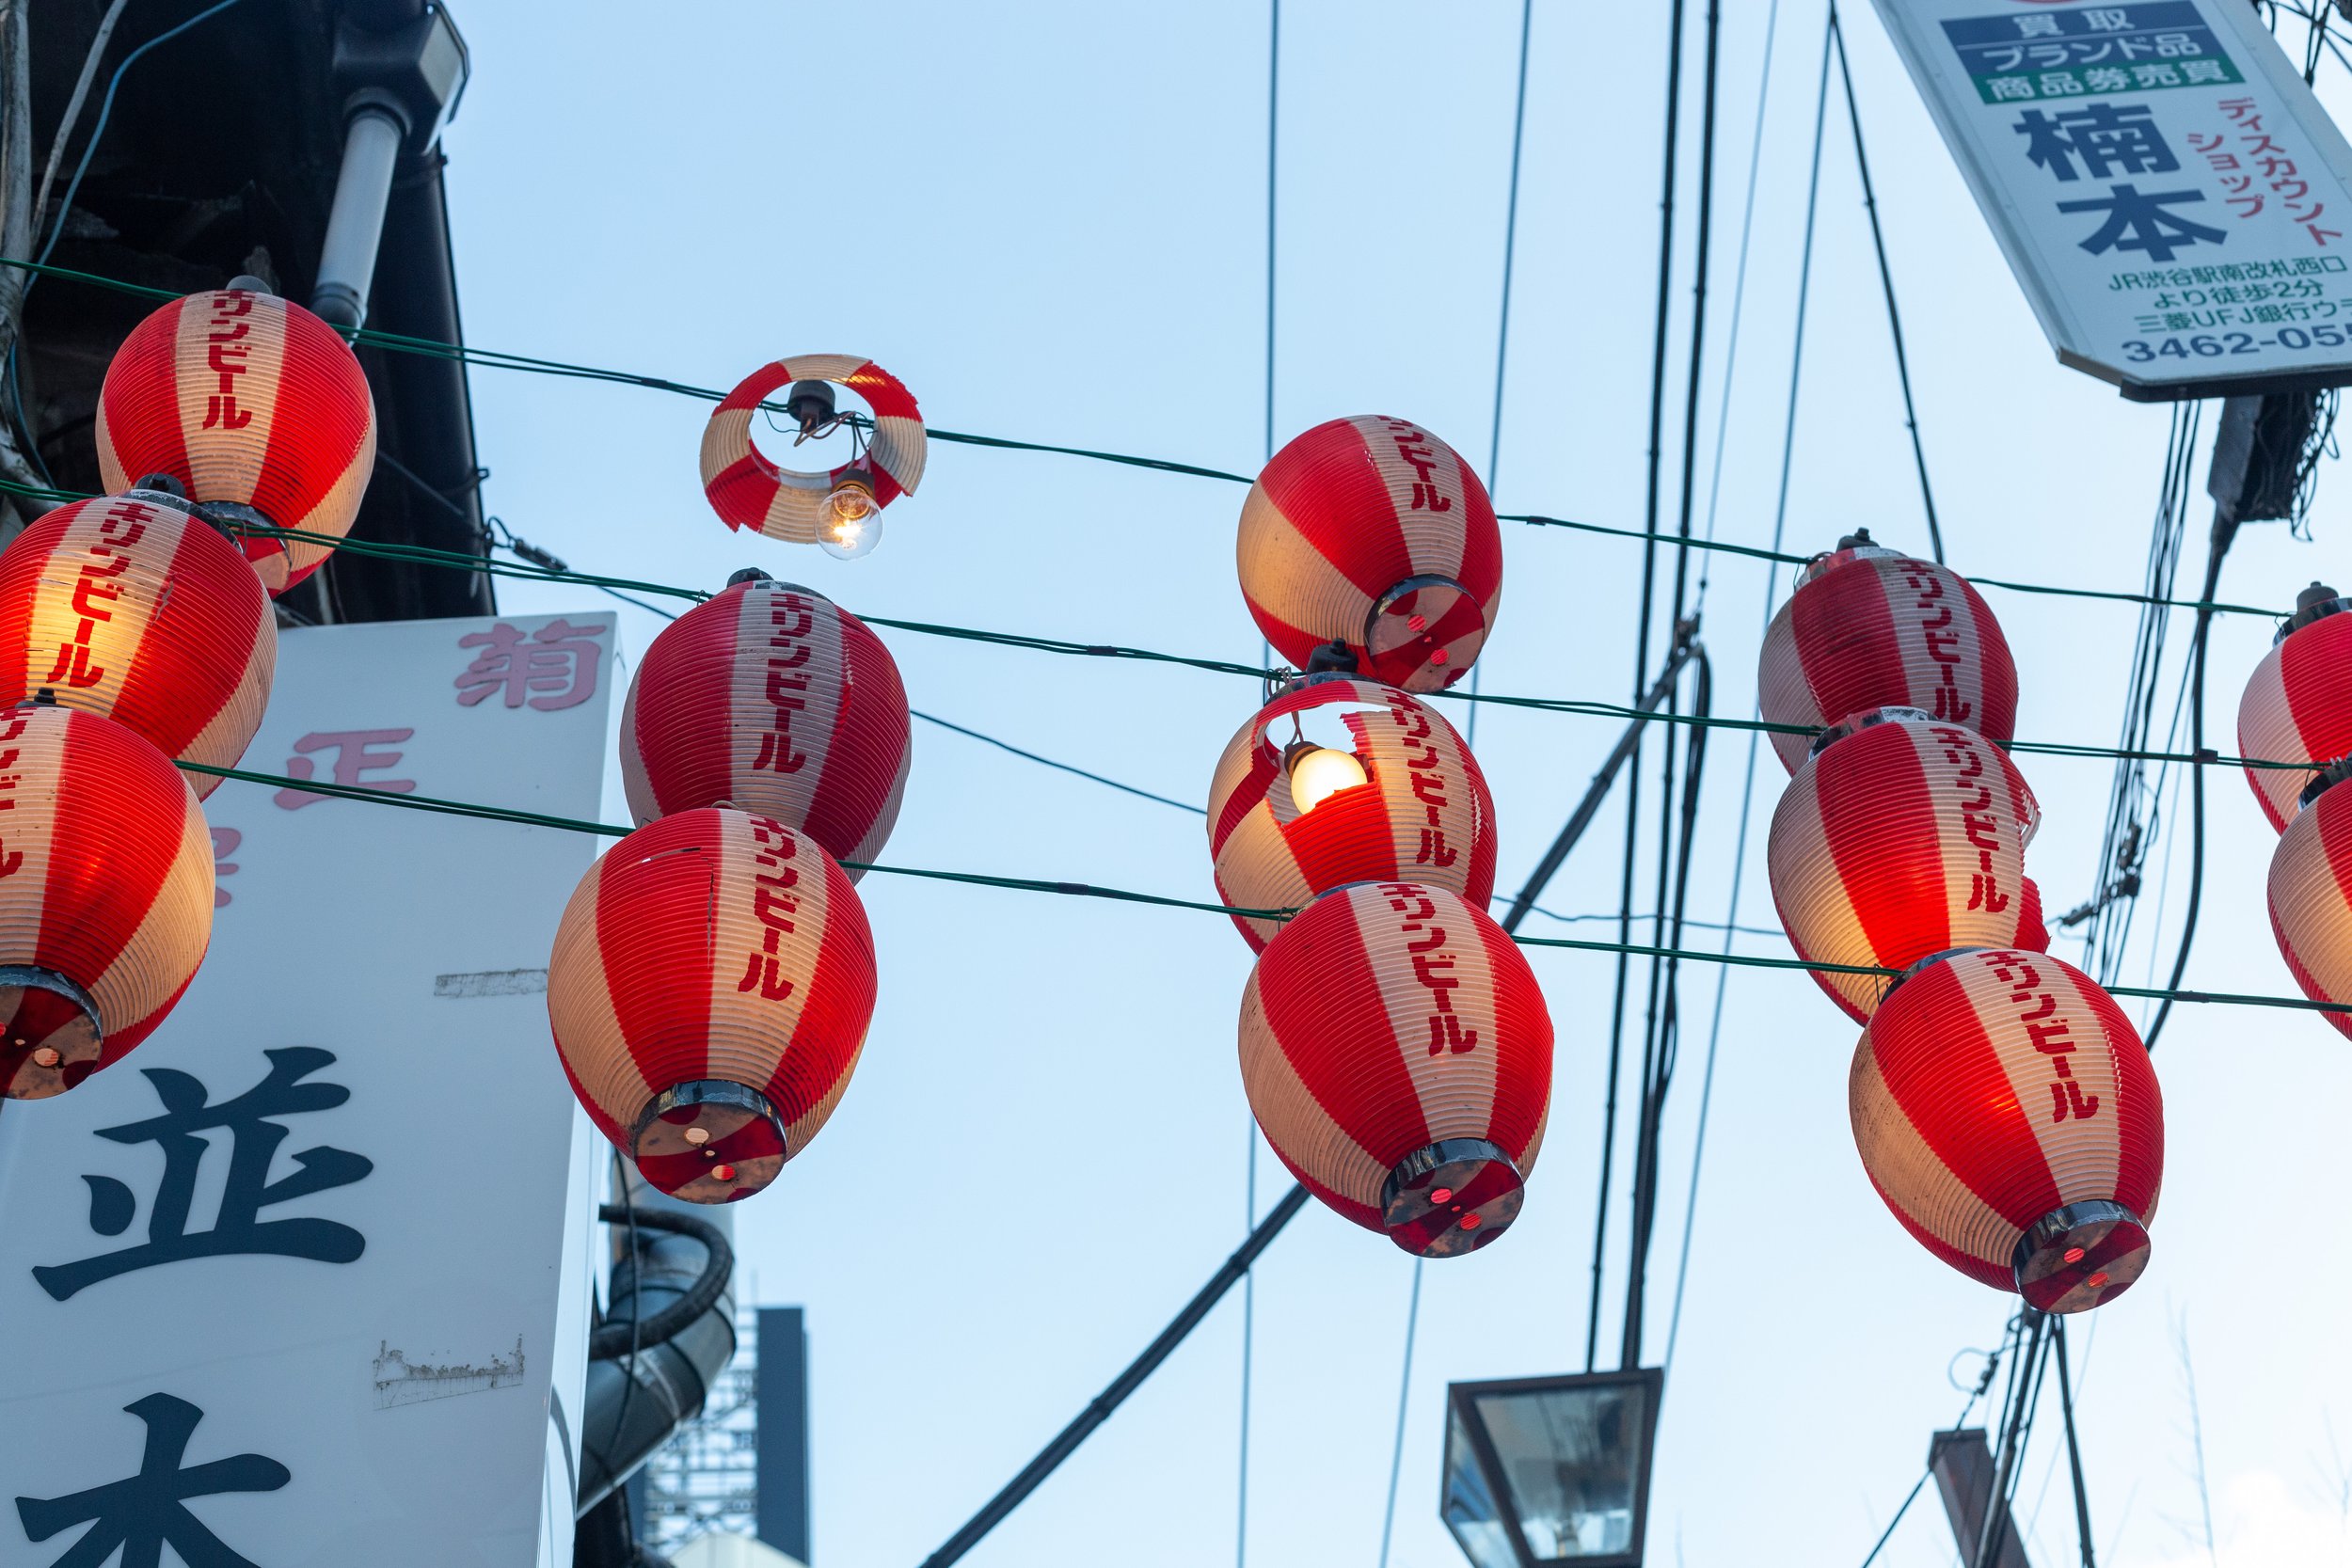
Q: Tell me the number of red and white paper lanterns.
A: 14